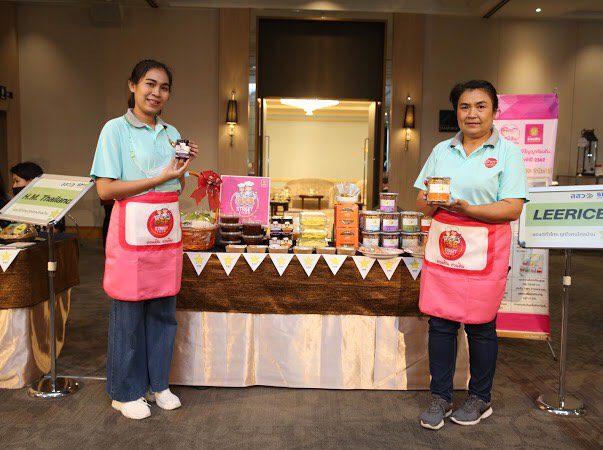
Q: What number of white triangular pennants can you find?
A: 10